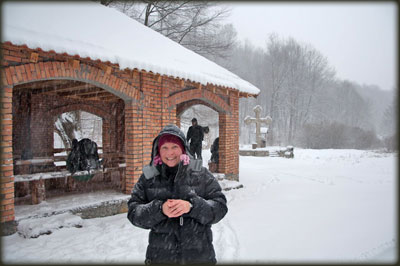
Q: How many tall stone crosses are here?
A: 1